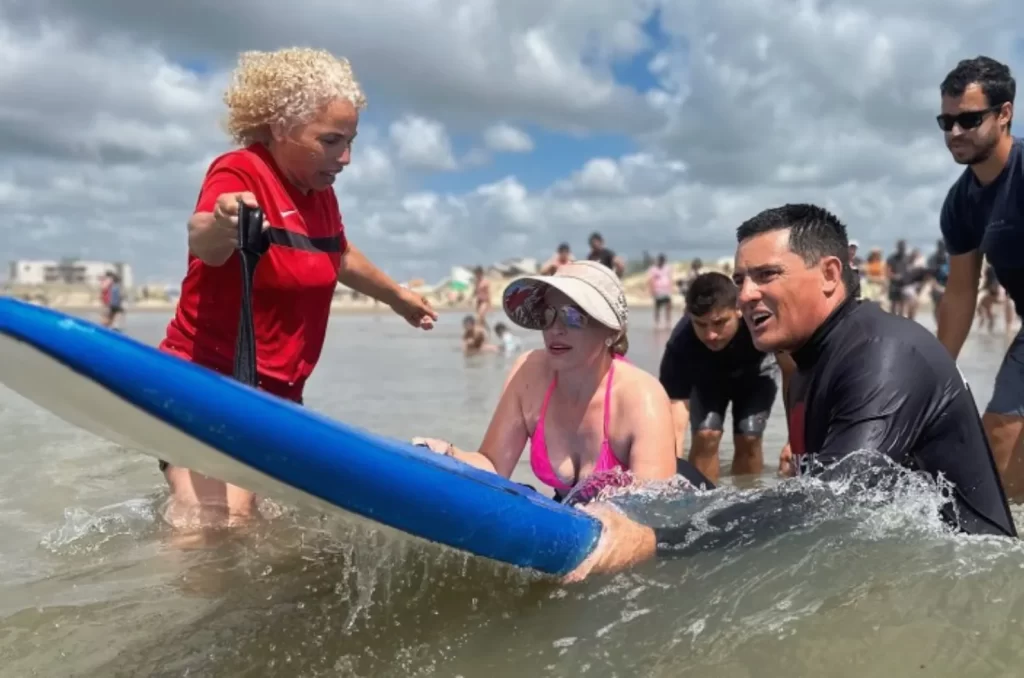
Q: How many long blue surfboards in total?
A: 1